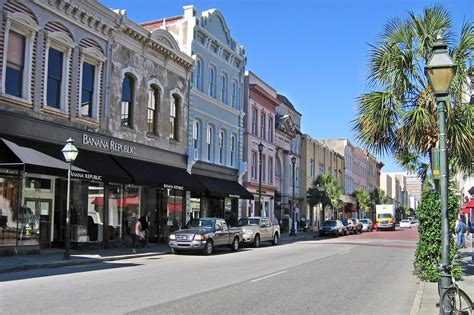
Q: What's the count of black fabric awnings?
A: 3